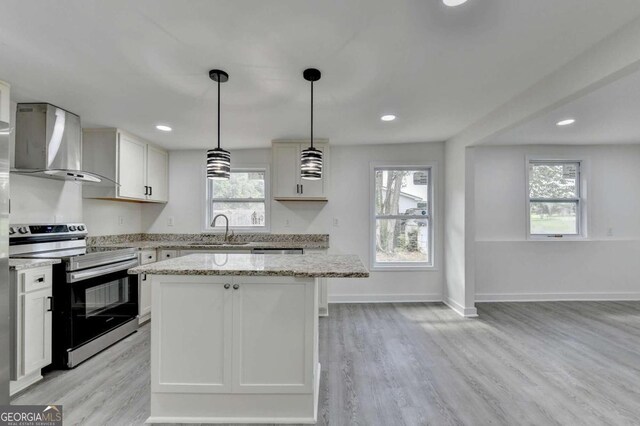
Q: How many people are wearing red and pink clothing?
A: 0